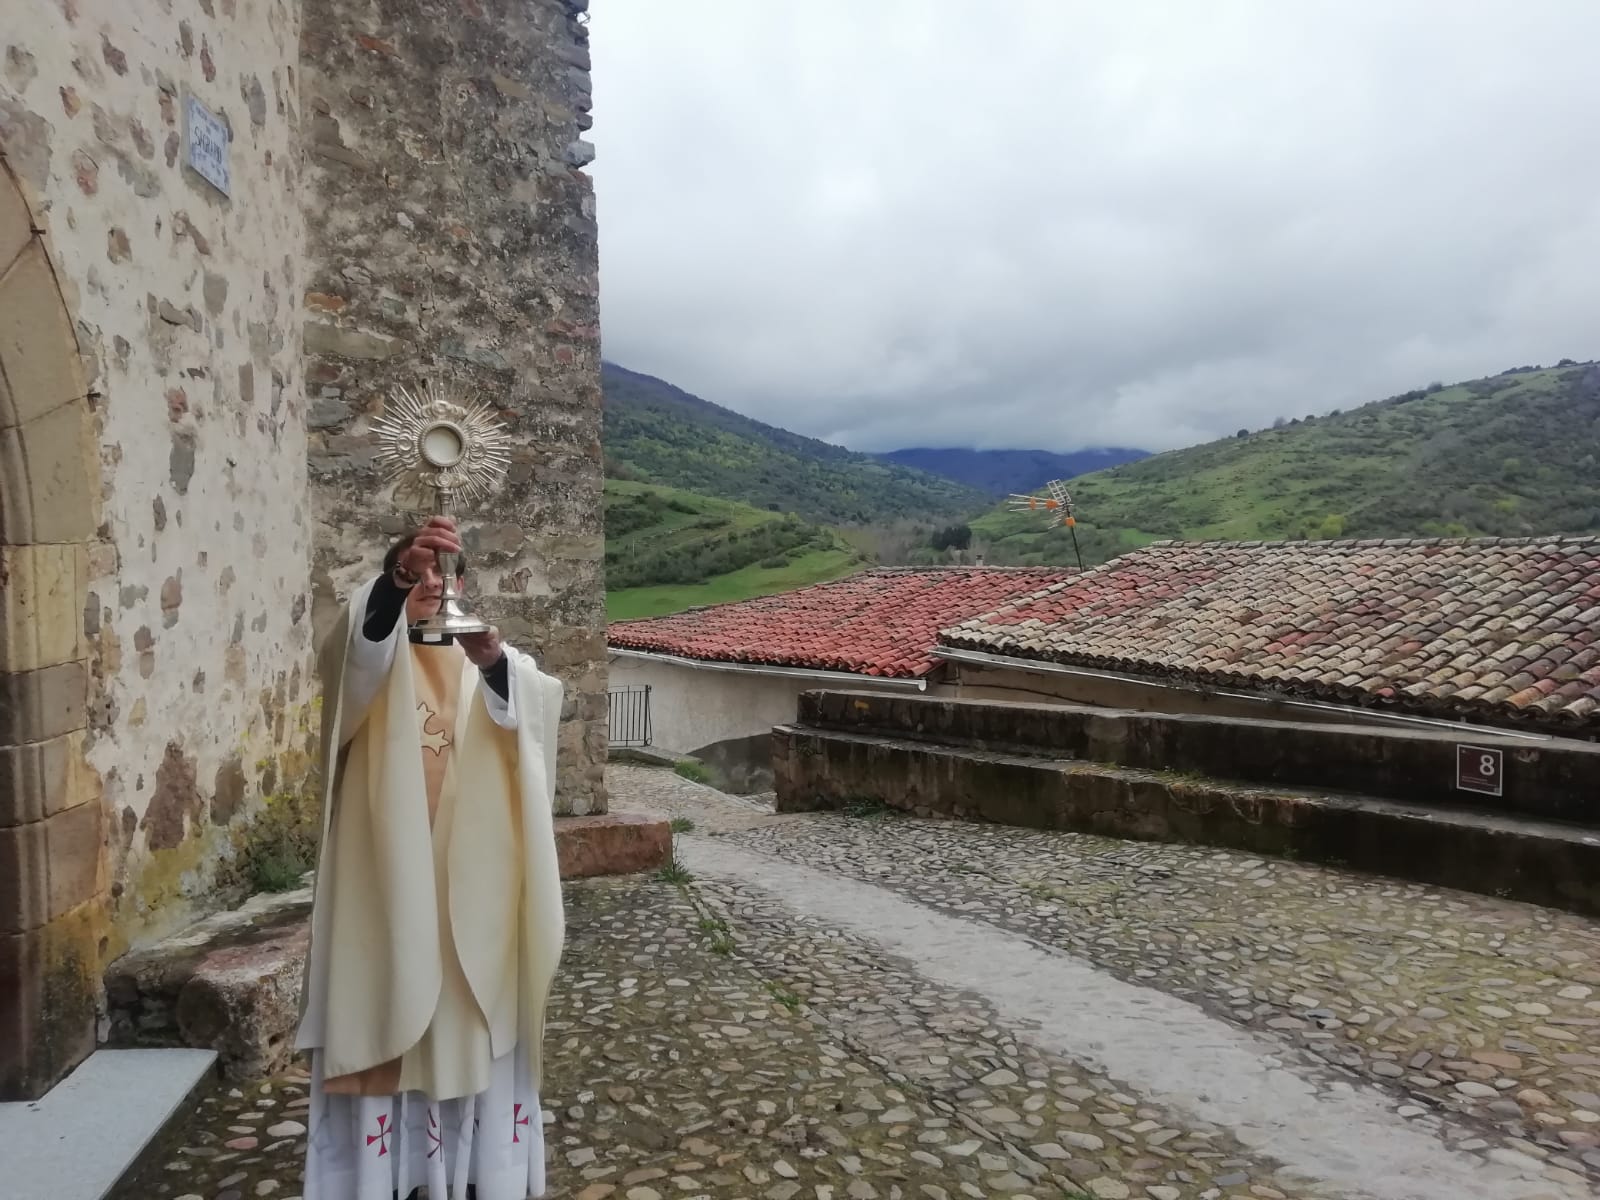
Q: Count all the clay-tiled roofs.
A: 2